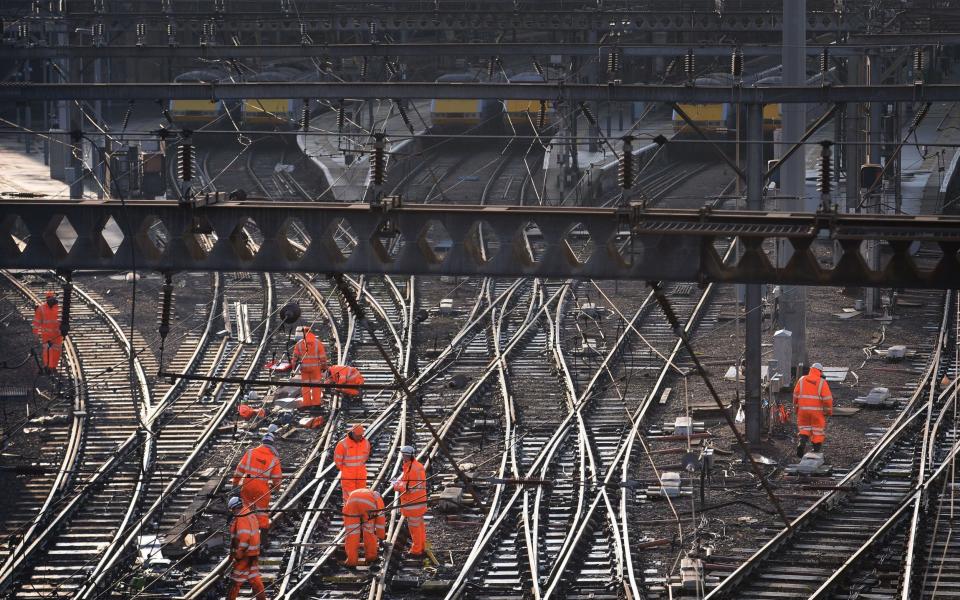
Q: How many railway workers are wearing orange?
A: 9